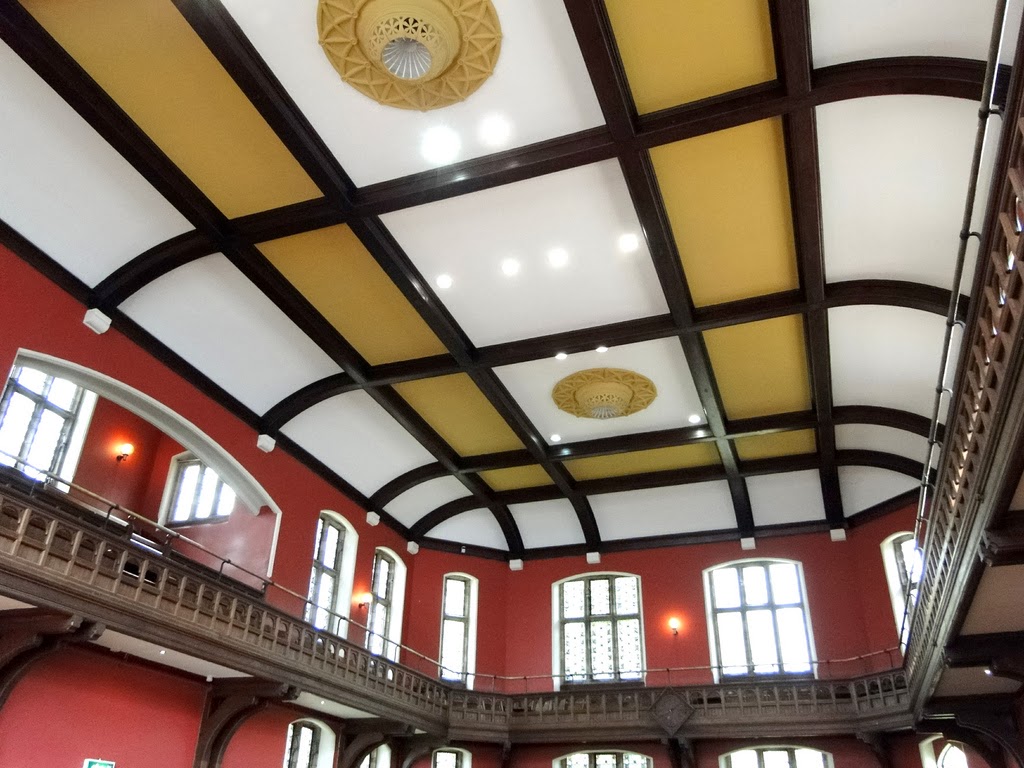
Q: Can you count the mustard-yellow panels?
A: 9